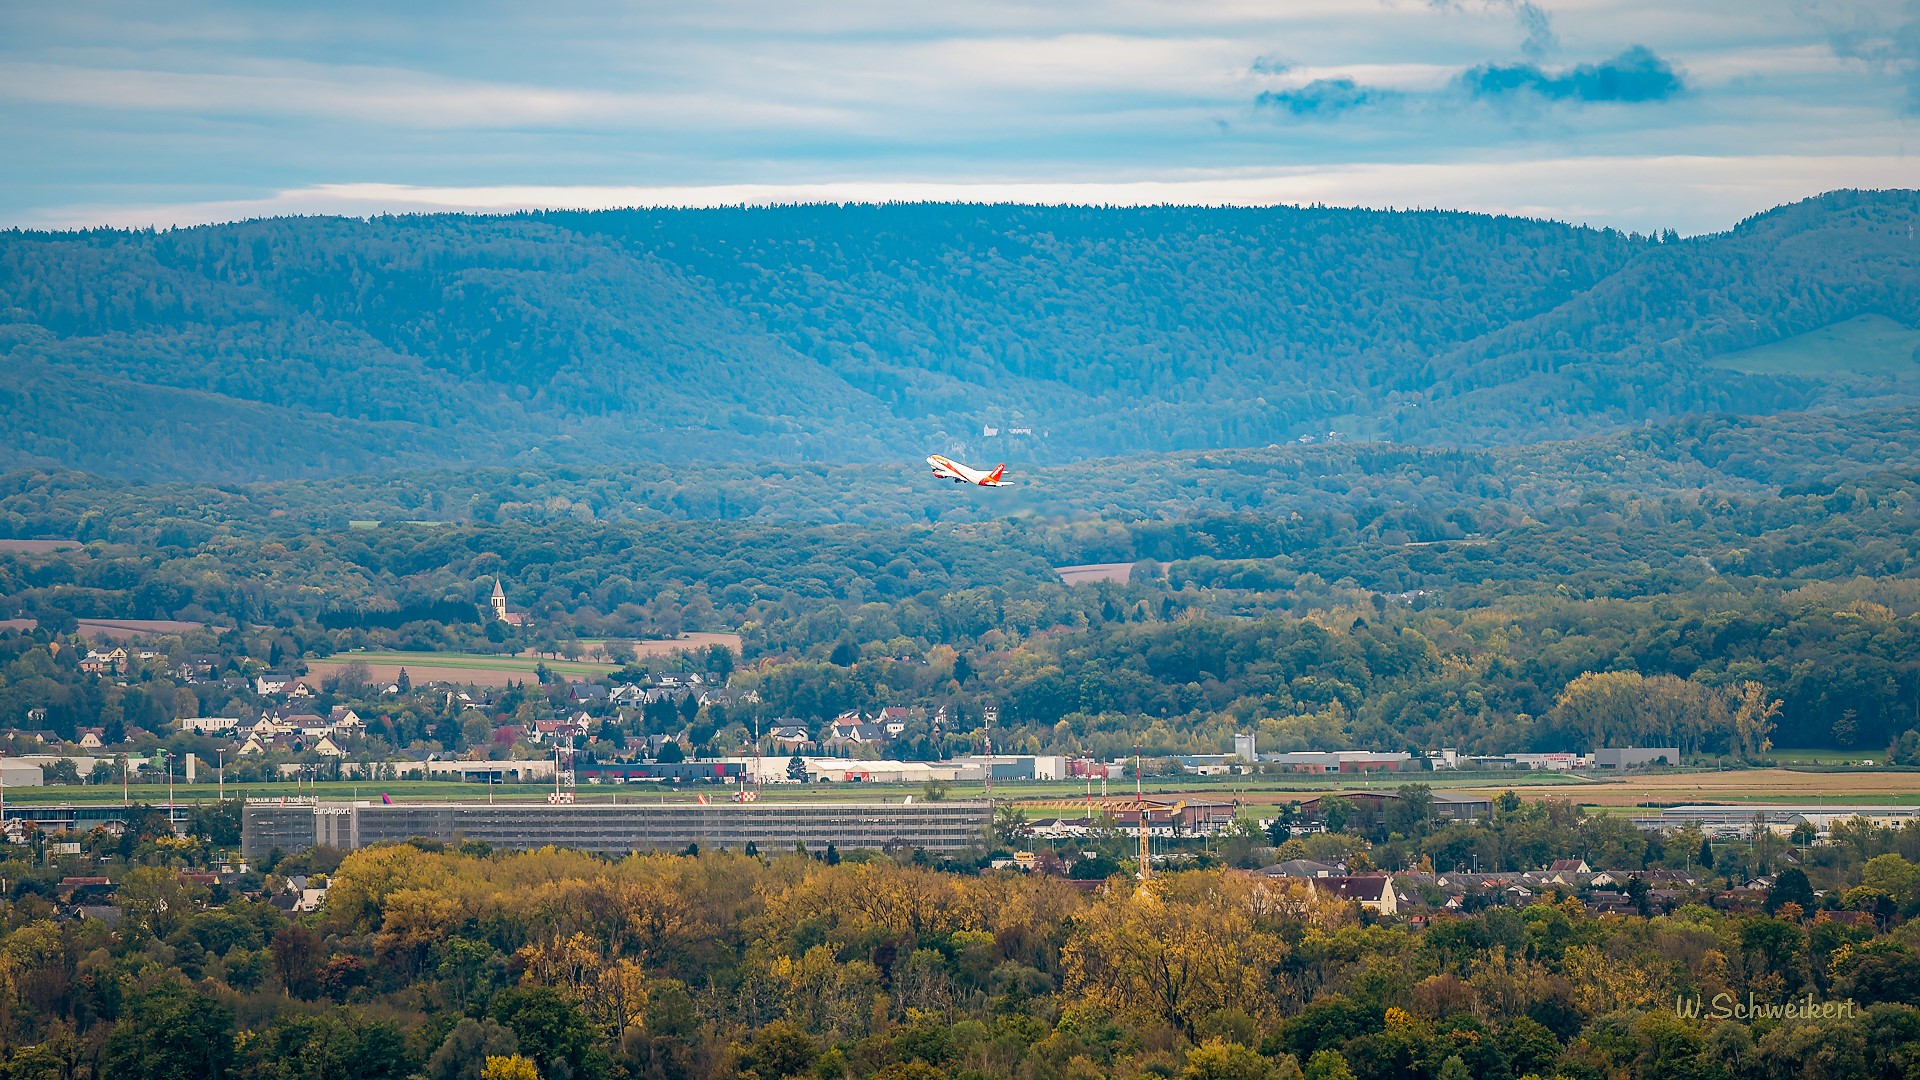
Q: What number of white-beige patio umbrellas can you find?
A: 0